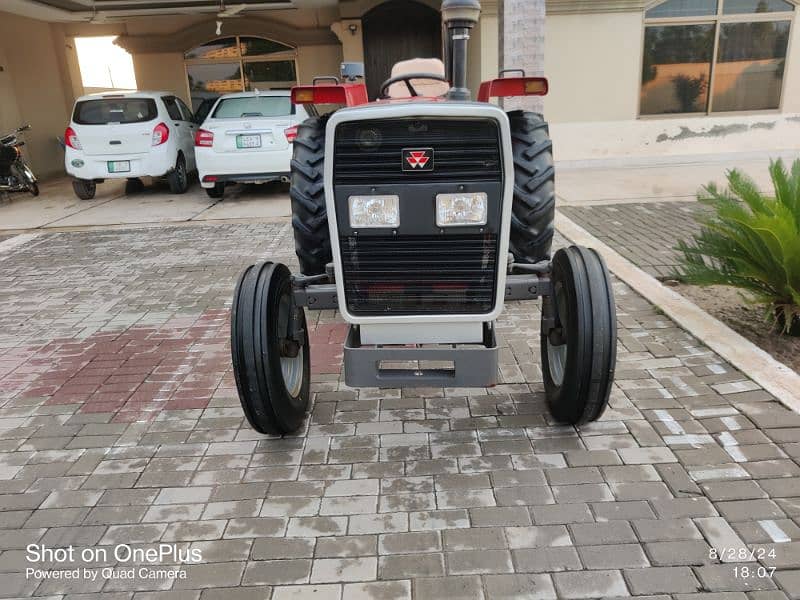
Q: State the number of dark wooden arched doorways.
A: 1